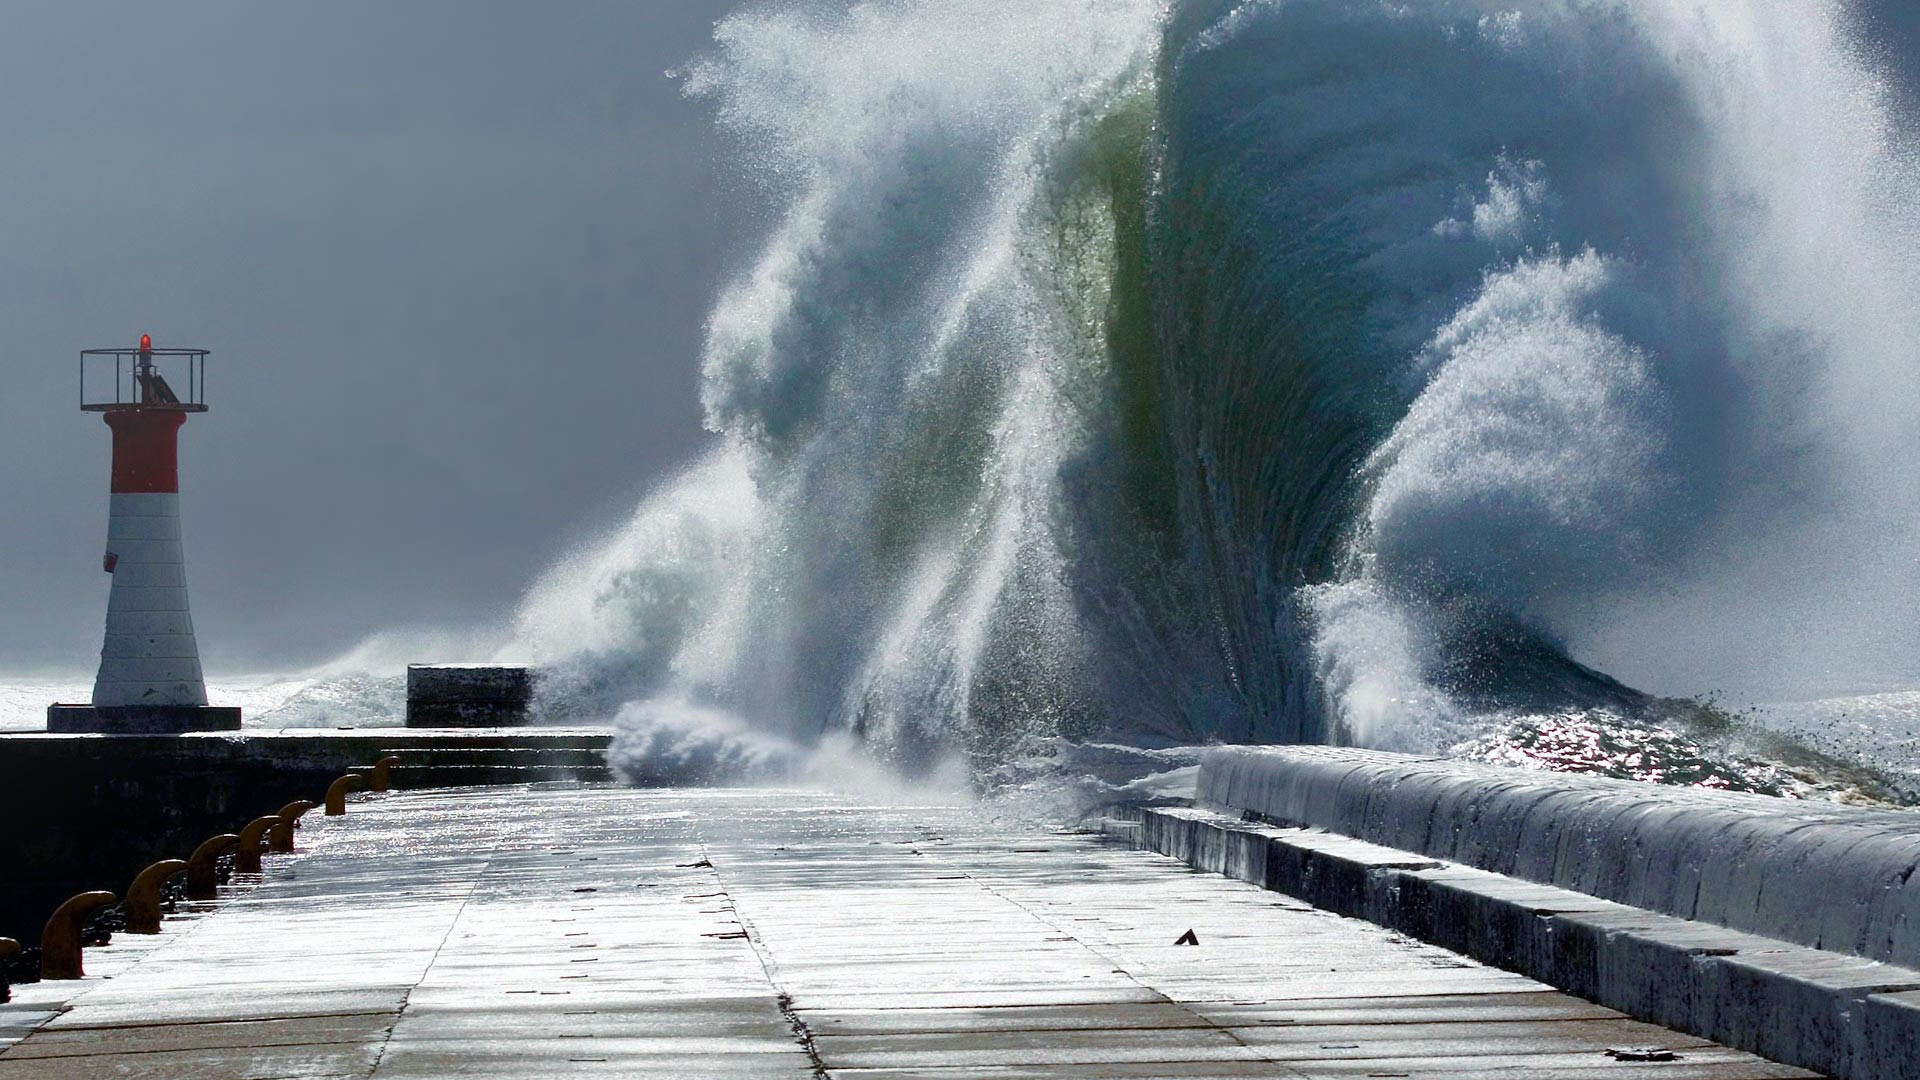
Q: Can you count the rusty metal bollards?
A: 8